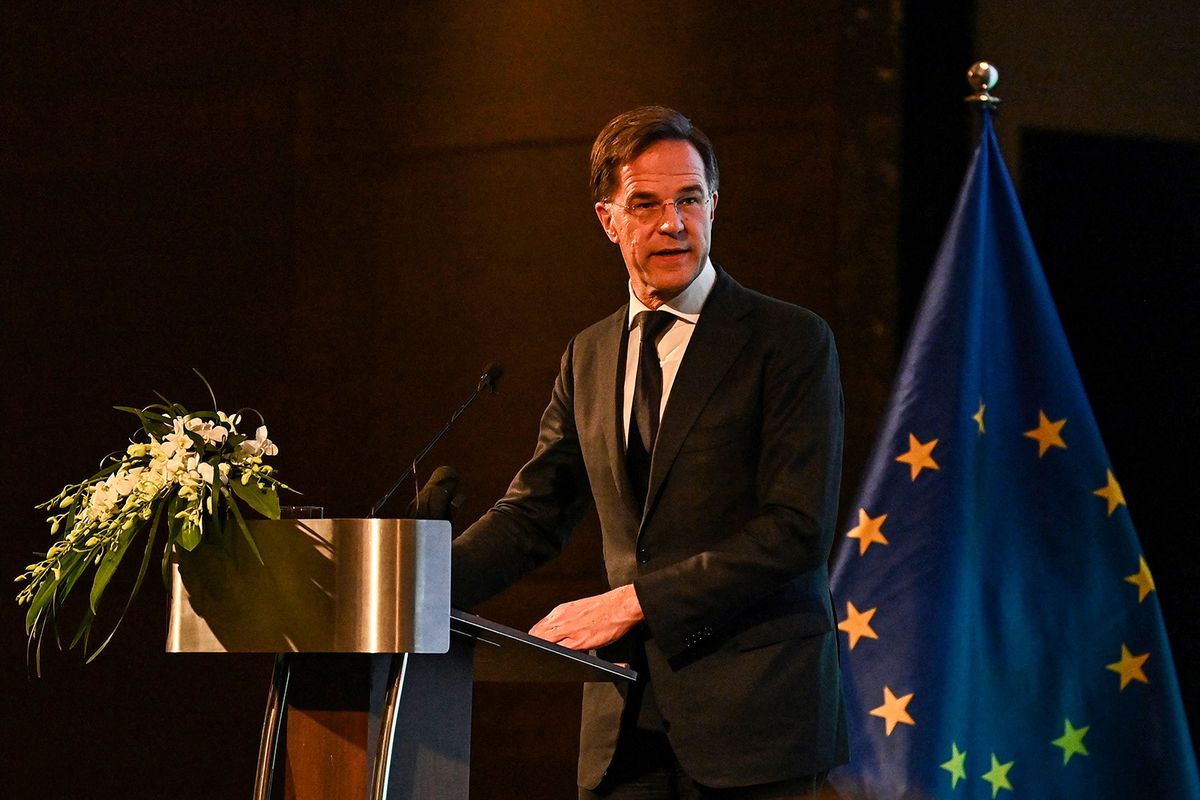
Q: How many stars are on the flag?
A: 12